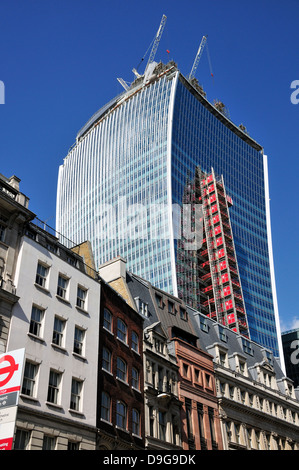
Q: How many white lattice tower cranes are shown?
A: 2